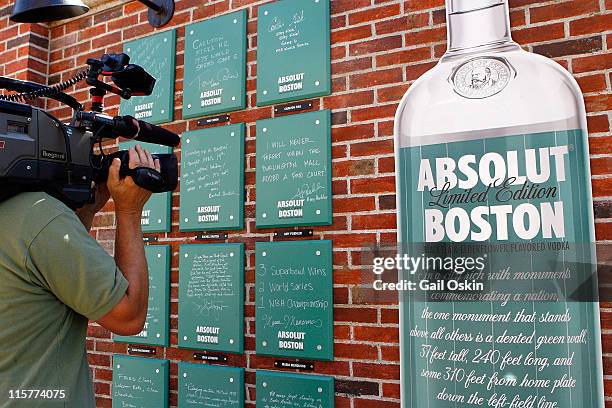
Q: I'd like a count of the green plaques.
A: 12